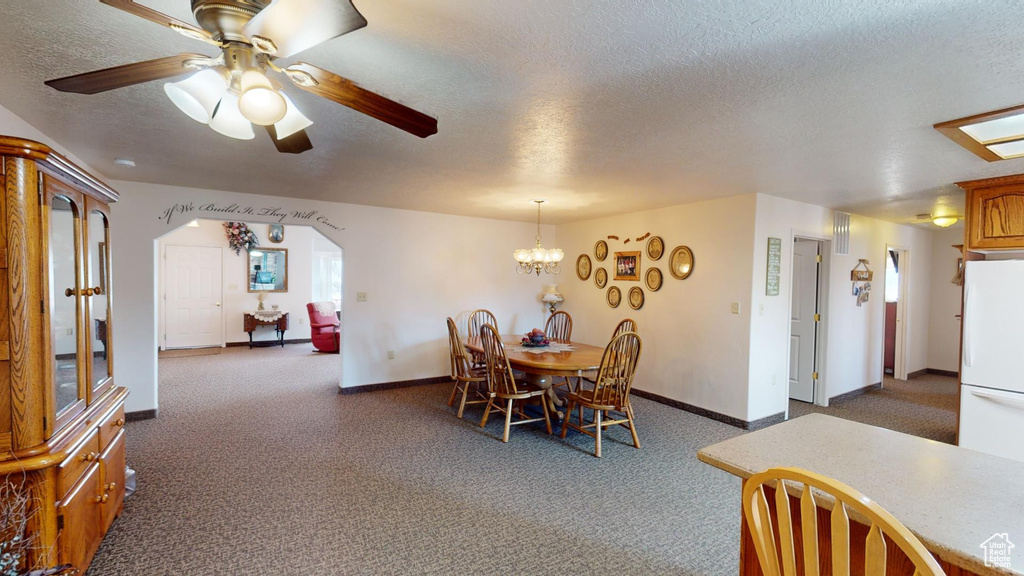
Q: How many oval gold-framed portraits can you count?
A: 8